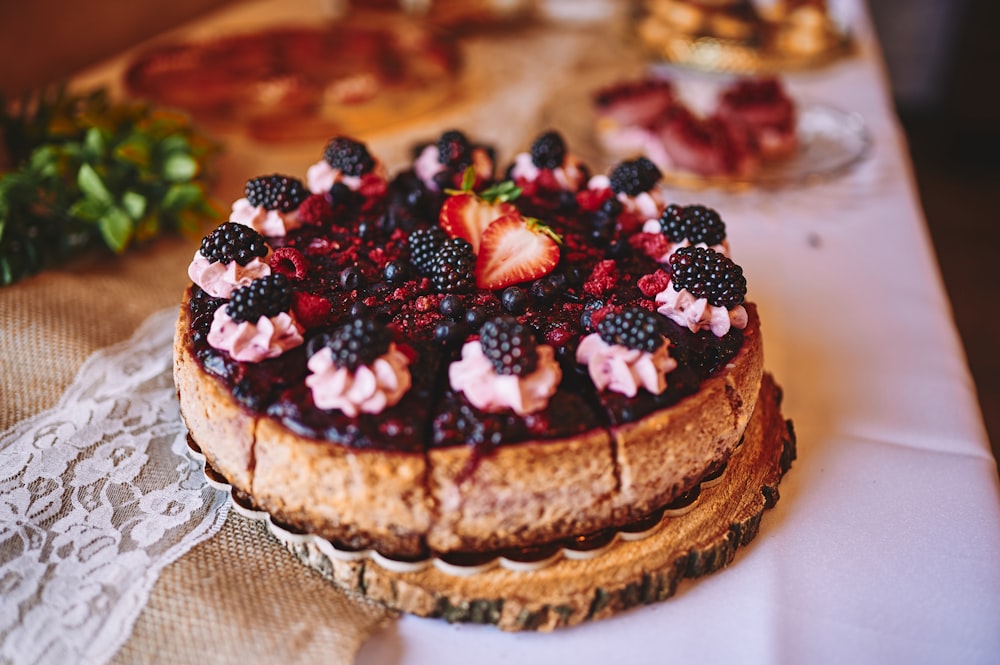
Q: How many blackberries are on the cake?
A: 14